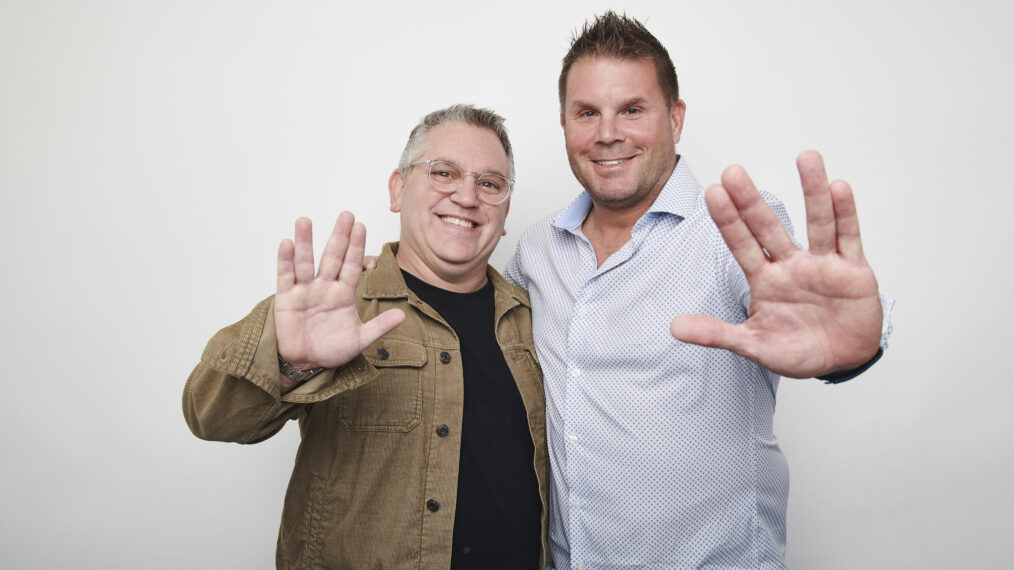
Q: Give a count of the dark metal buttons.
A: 4